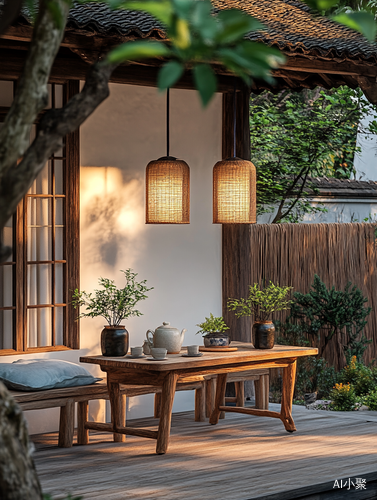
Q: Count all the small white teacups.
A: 3